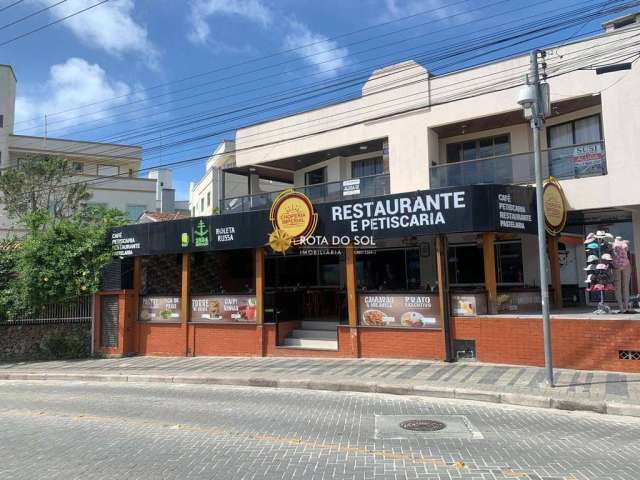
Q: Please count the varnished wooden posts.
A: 7